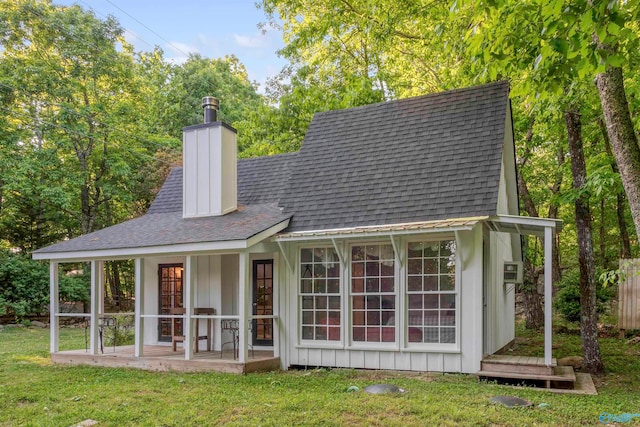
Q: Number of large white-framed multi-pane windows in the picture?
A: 3